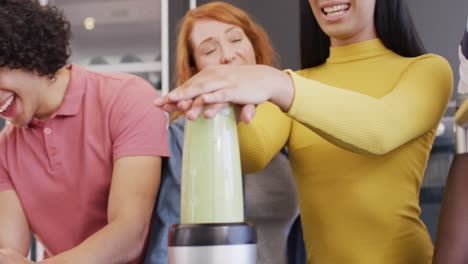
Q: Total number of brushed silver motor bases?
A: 1